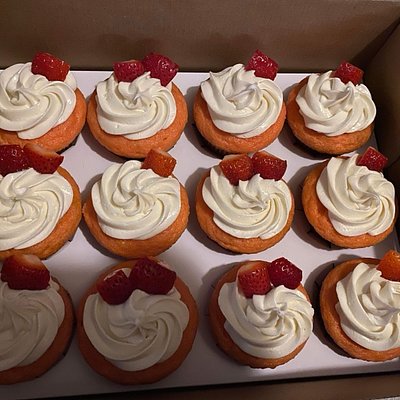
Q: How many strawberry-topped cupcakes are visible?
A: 12